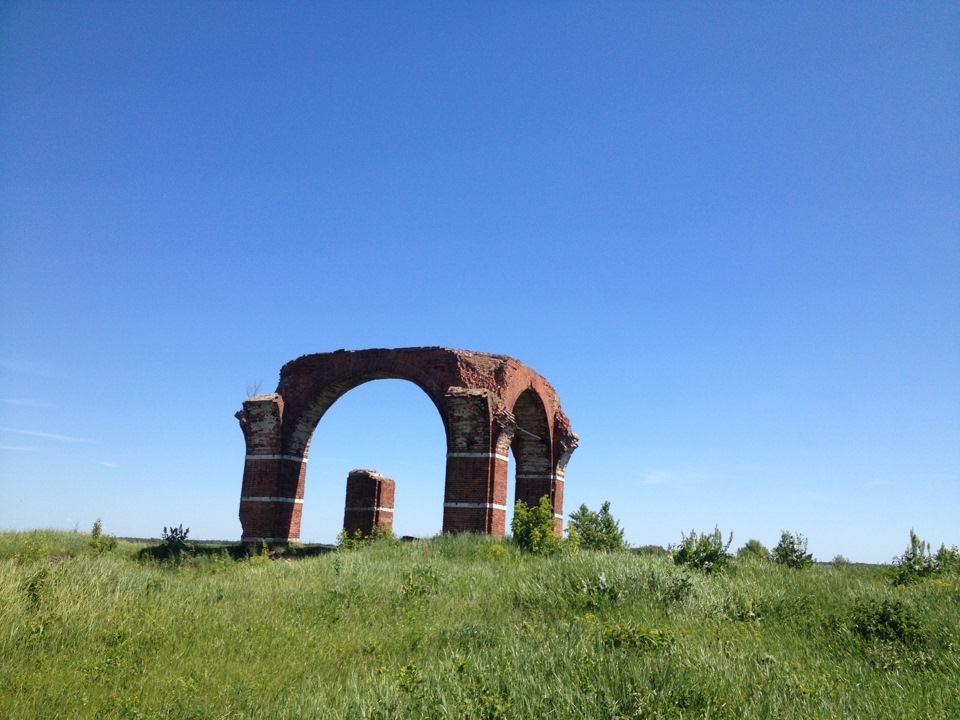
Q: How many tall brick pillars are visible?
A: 3